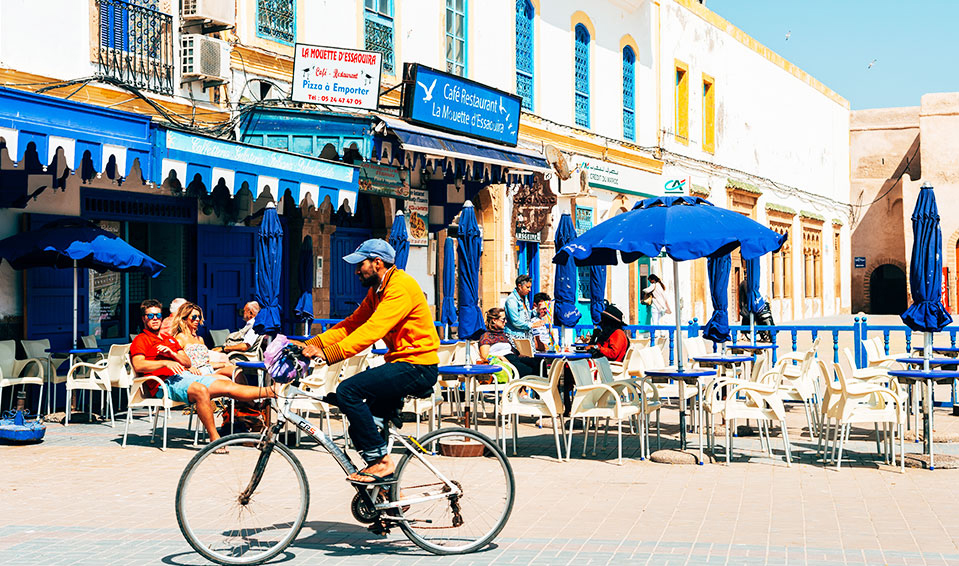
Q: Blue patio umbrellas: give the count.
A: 12